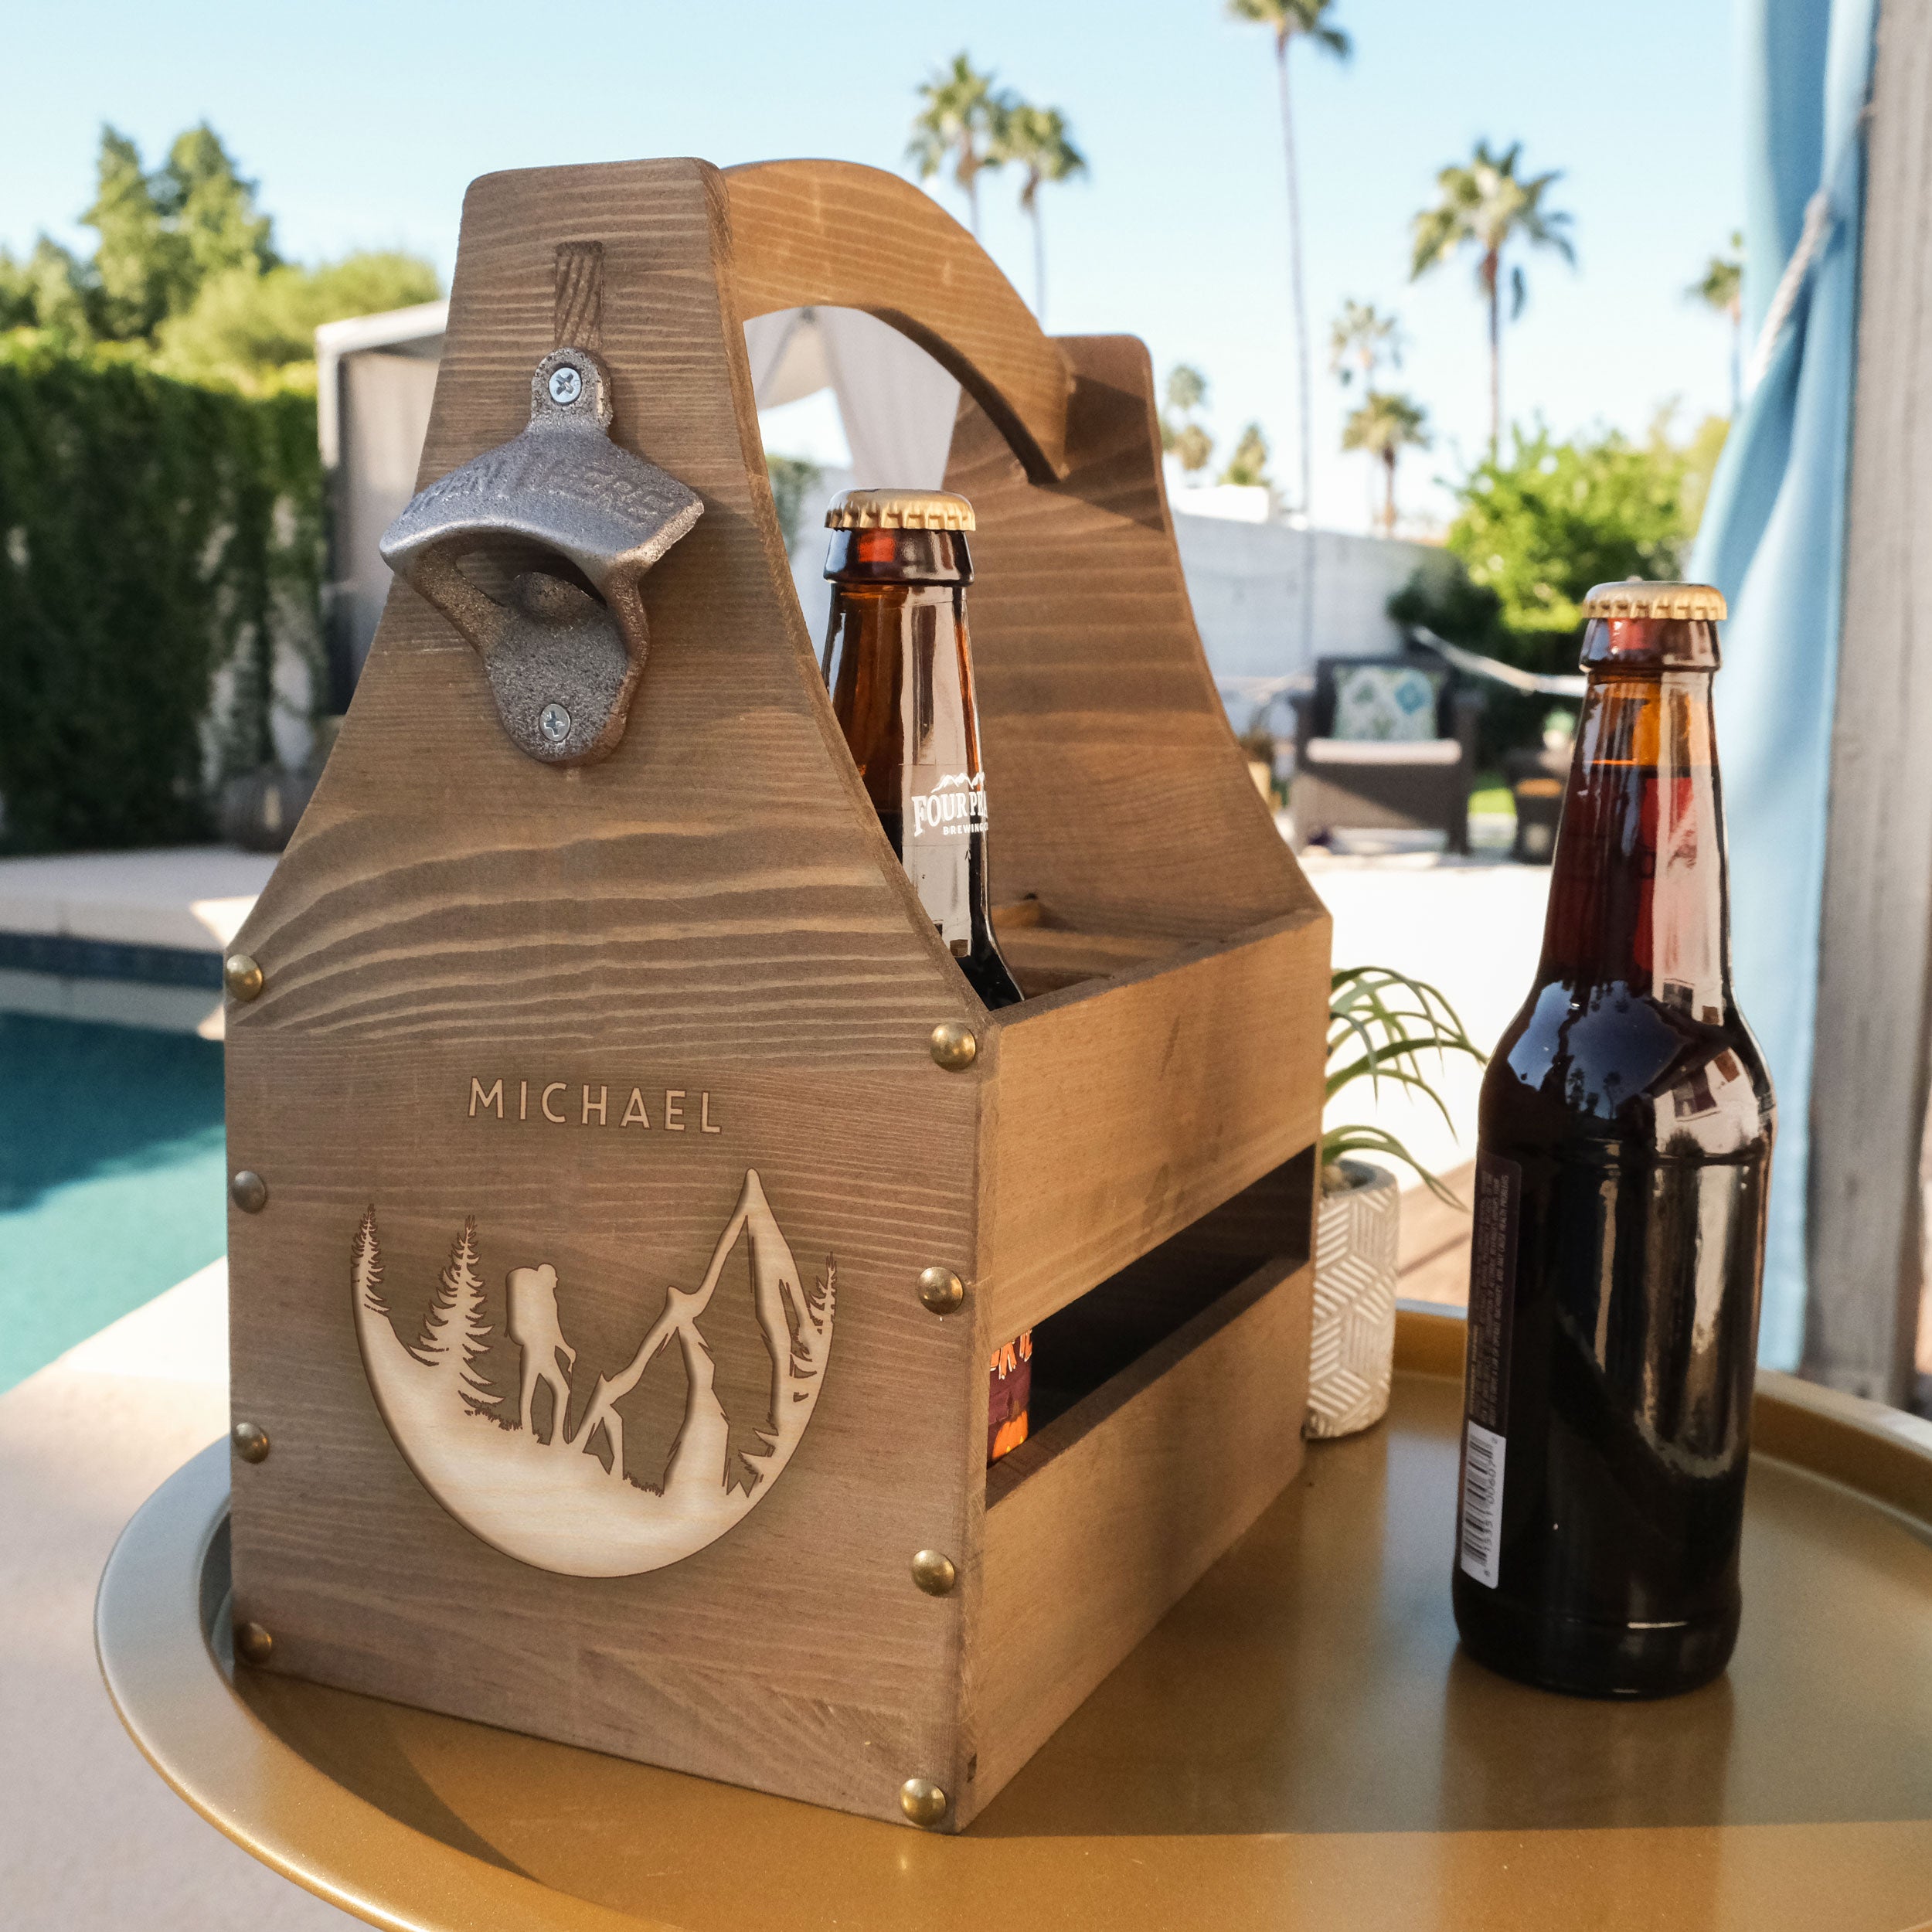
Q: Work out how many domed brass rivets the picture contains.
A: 8